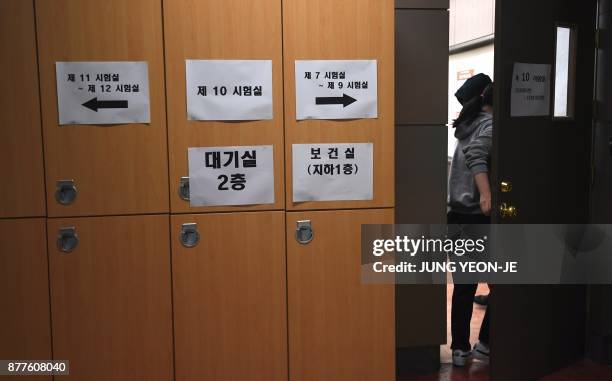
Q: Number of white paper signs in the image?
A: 6